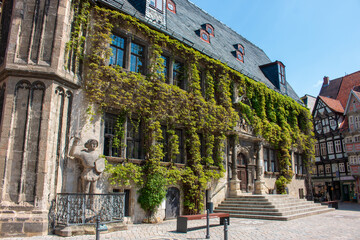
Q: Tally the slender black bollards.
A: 3